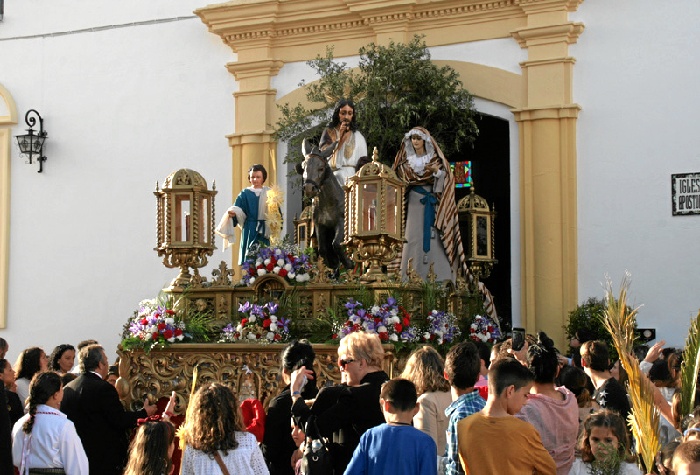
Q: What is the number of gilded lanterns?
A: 4